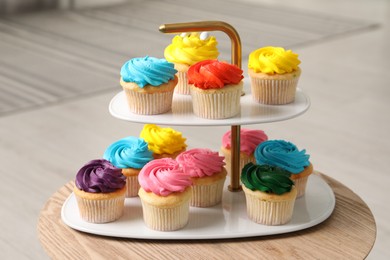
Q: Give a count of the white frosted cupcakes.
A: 0